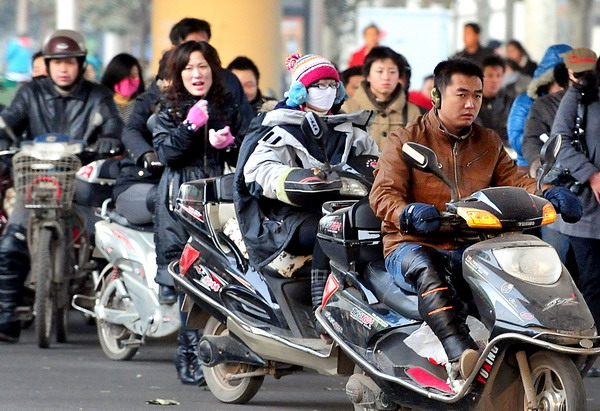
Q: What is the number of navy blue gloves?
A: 2